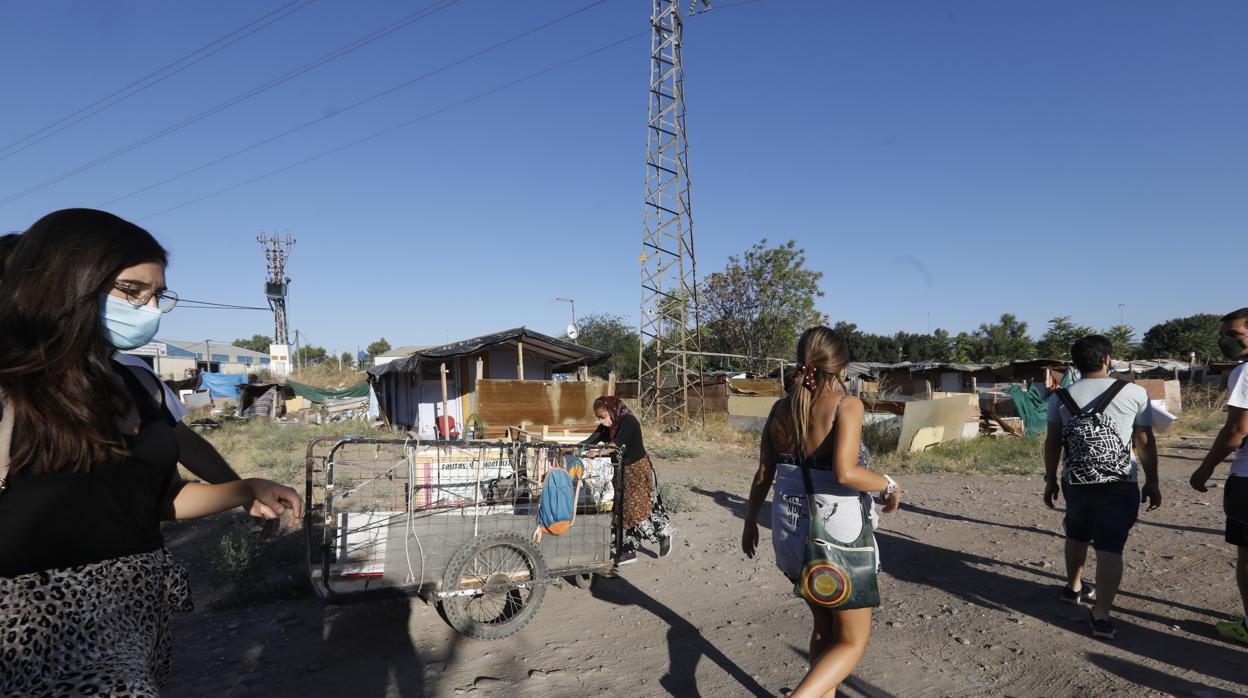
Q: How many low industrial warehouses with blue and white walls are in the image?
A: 1